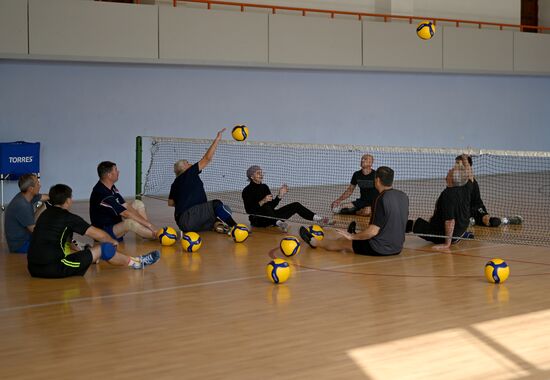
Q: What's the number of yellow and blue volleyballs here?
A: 9